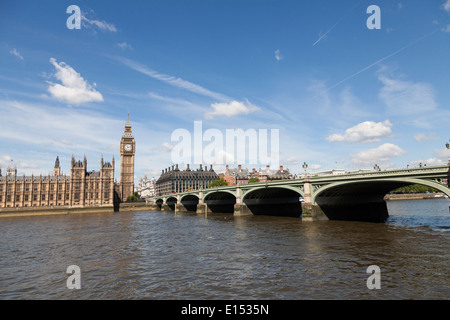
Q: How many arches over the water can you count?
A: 6